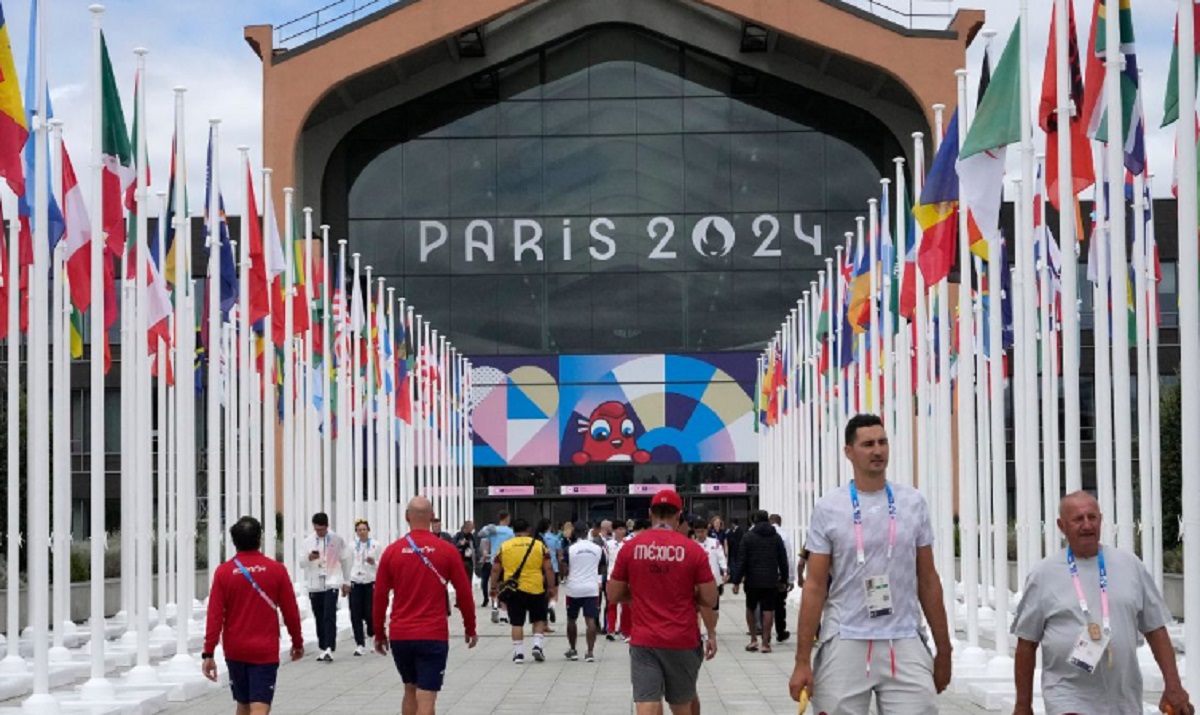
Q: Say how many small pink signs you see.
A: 4